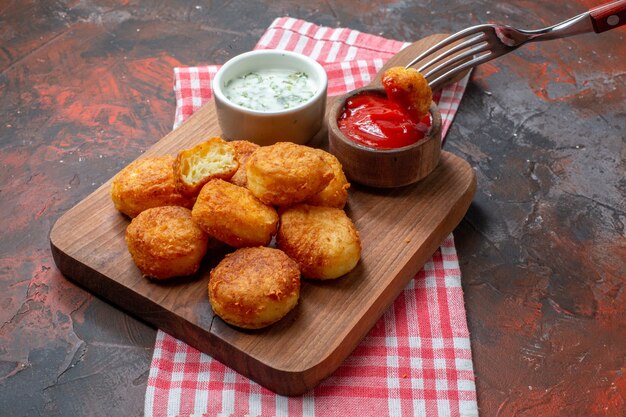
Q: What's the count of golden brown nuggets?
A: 10